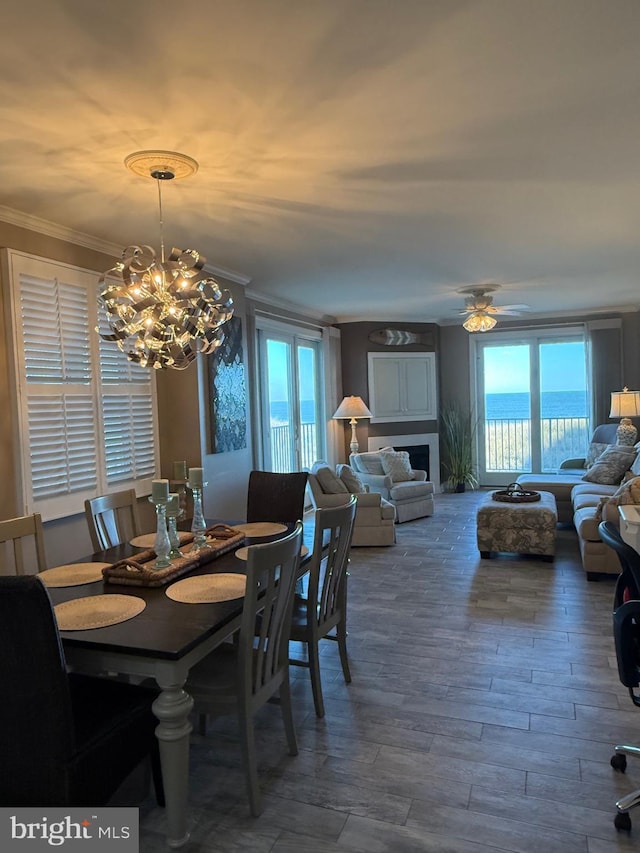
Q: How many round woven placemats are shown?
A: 6